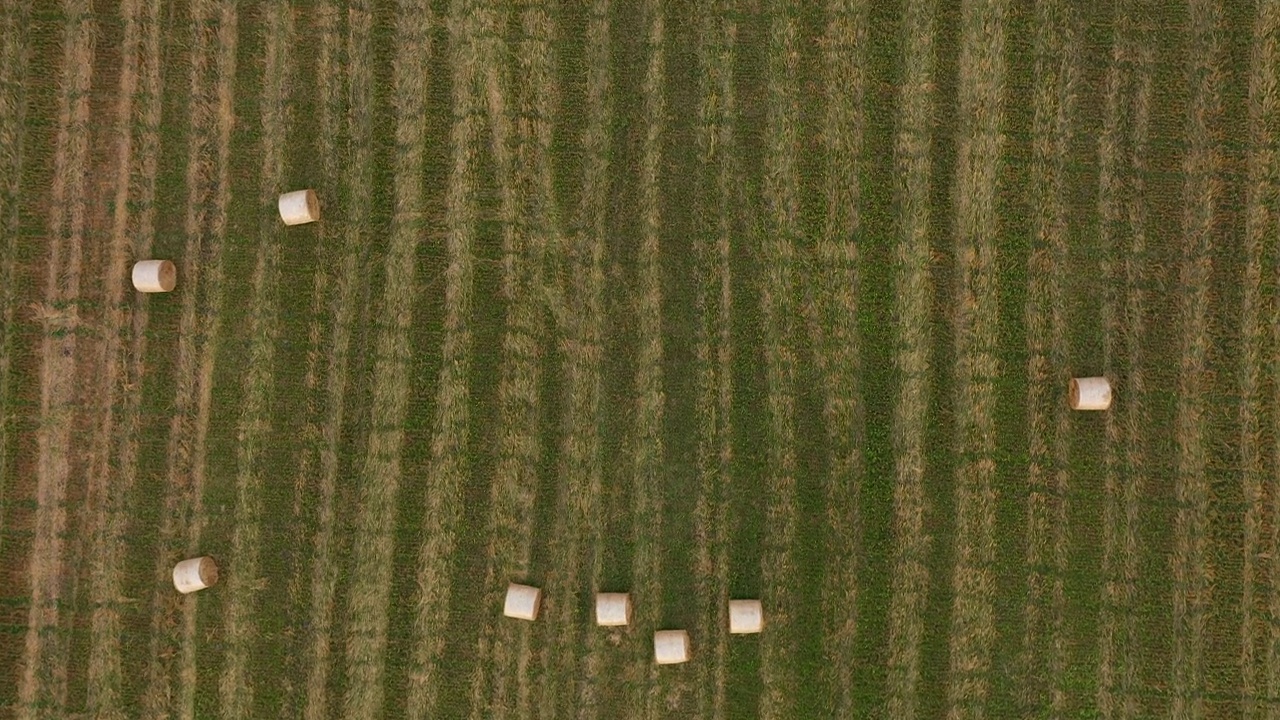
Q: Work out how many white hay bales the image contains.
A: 8